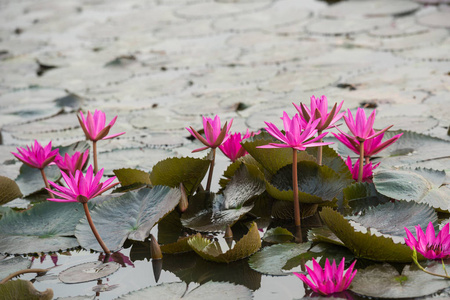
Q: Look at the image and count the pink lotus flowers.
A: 13